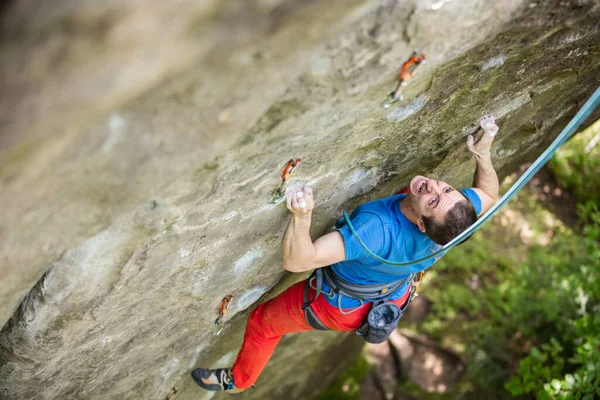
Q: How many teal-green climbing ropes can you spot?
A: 1